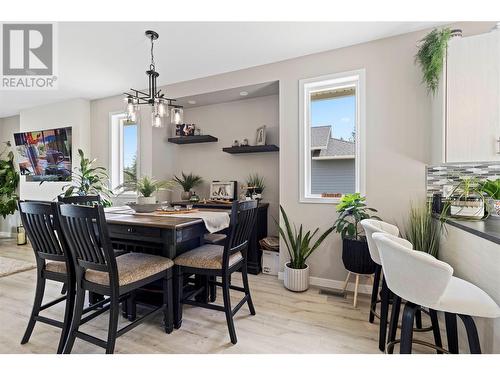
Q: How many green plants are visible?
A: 11